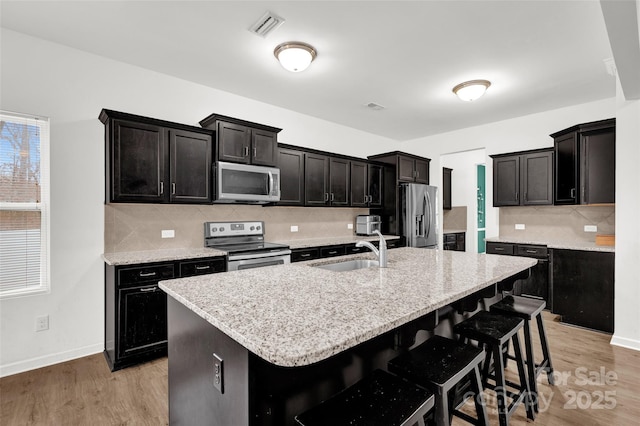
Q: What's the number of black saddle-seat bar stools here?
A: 4